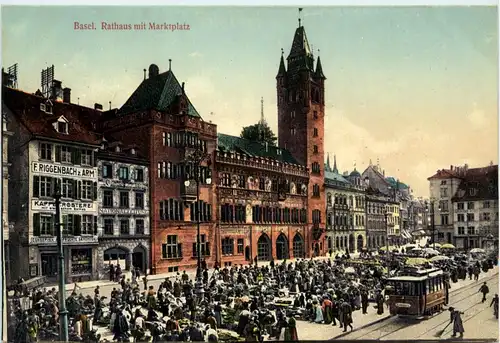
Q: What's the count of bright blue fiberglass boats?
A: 0